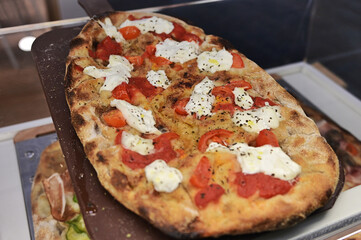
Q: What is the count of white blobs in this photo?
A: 13